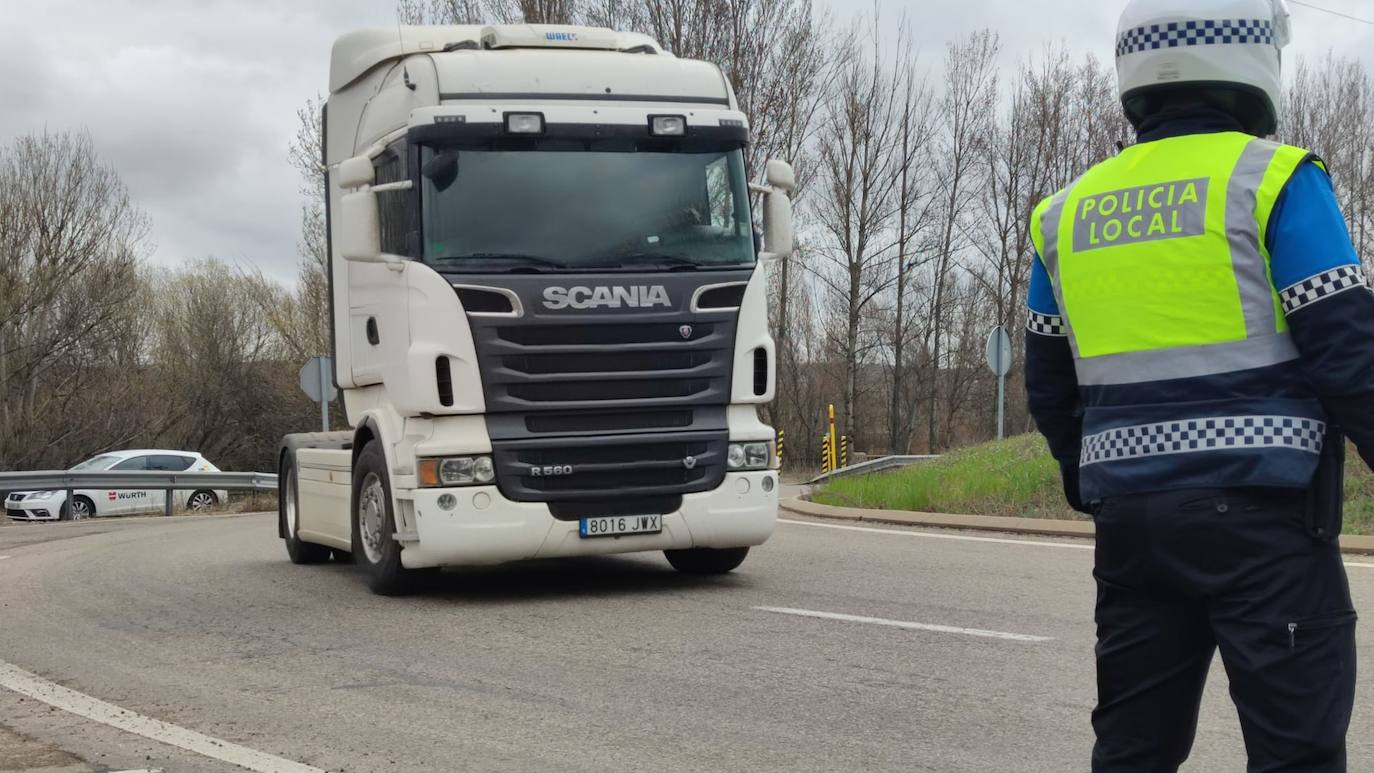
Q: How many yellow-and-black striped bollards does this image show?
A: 3